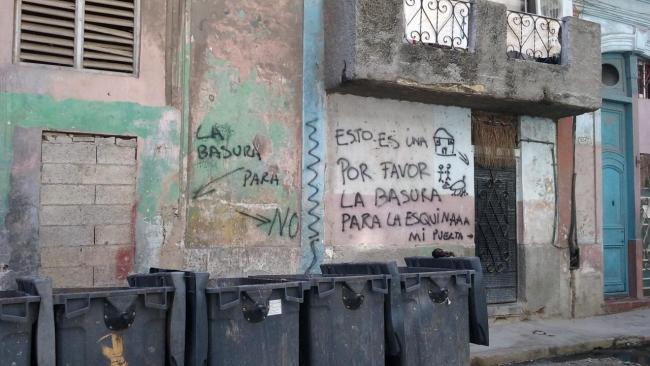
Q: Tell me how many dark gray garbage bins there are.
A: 5